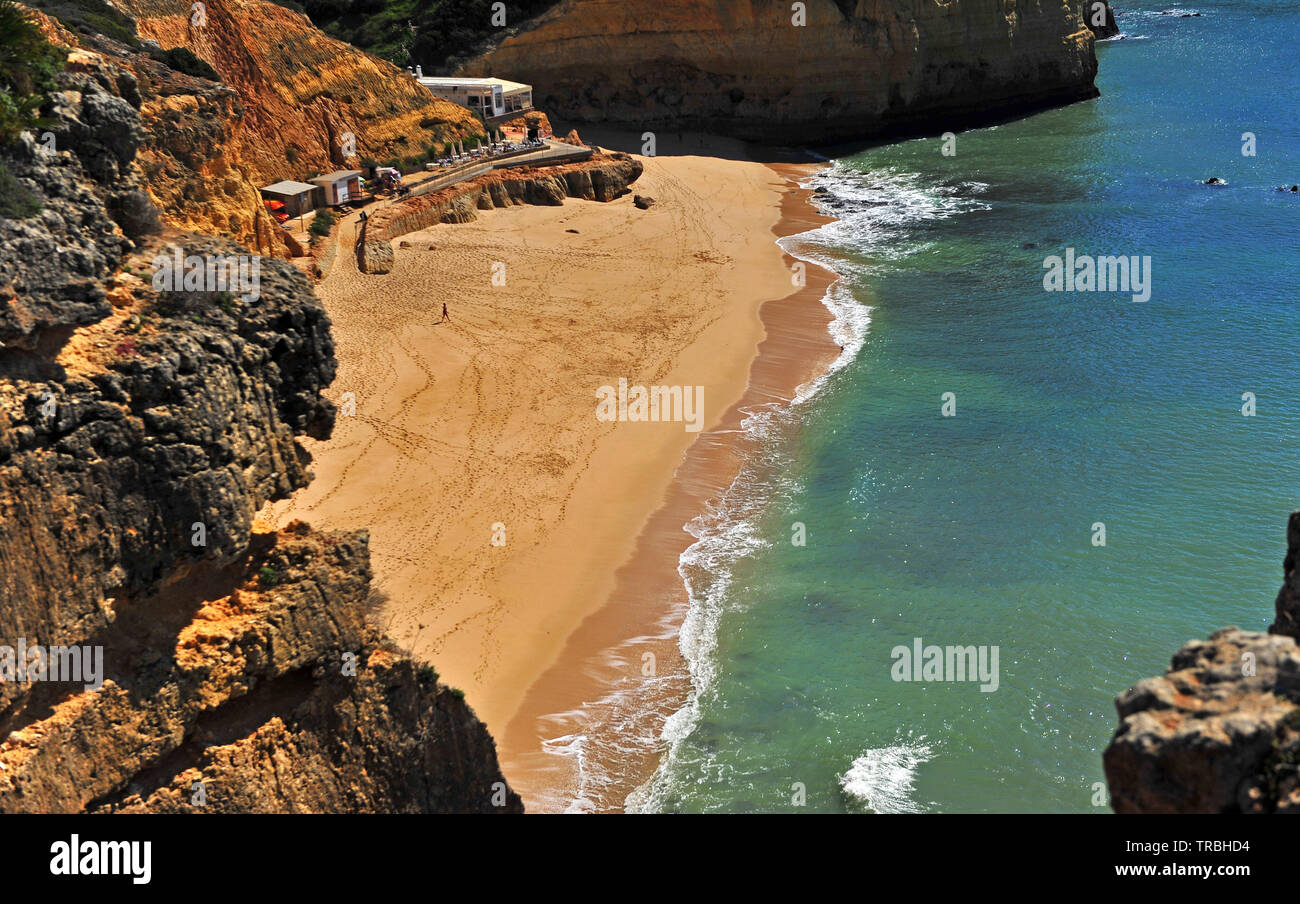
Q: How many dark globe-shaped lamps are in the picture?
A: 0